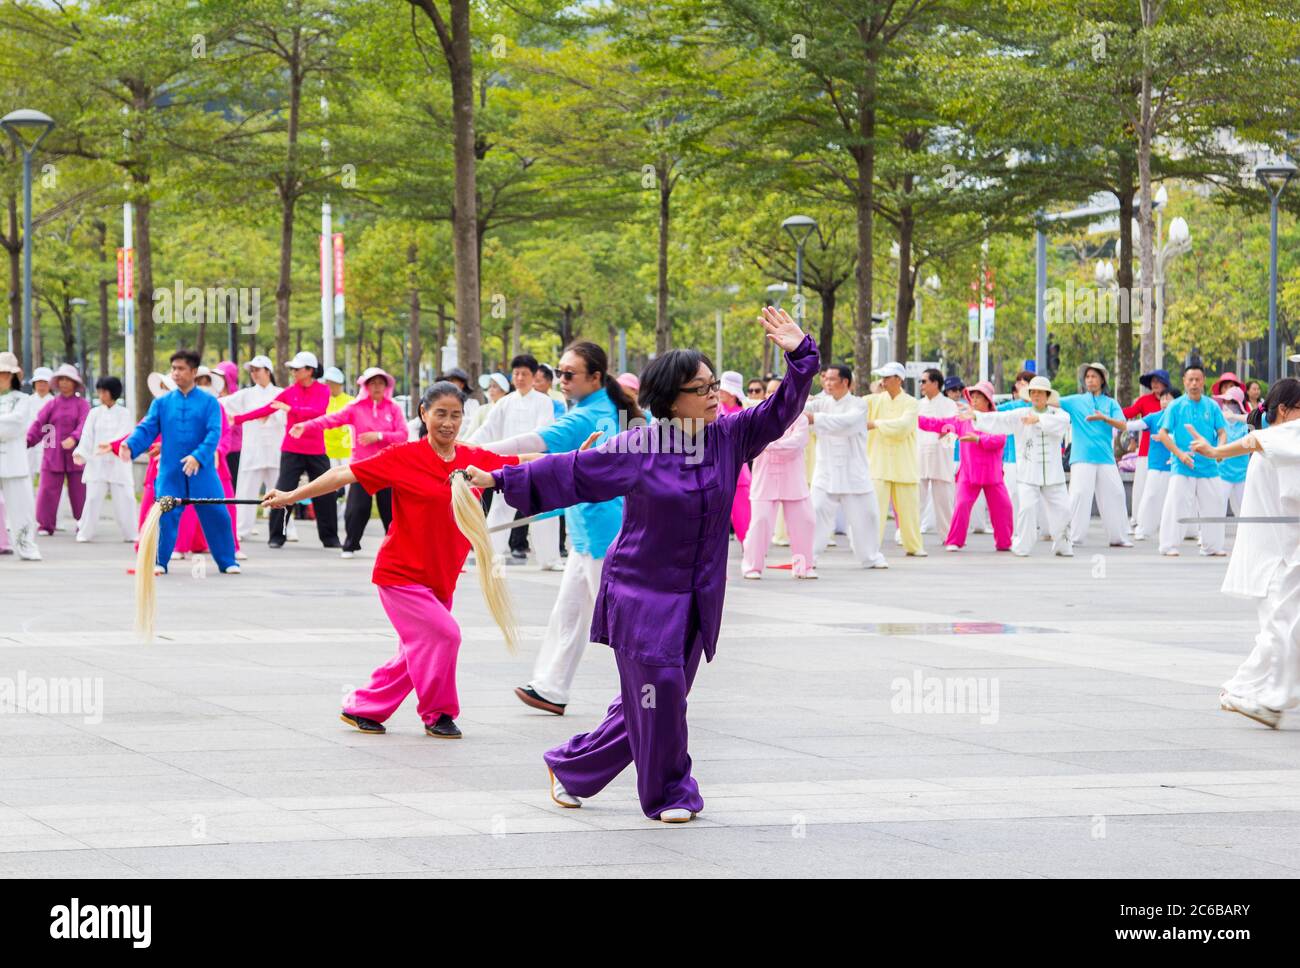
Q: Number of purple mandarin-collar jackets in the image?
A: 2